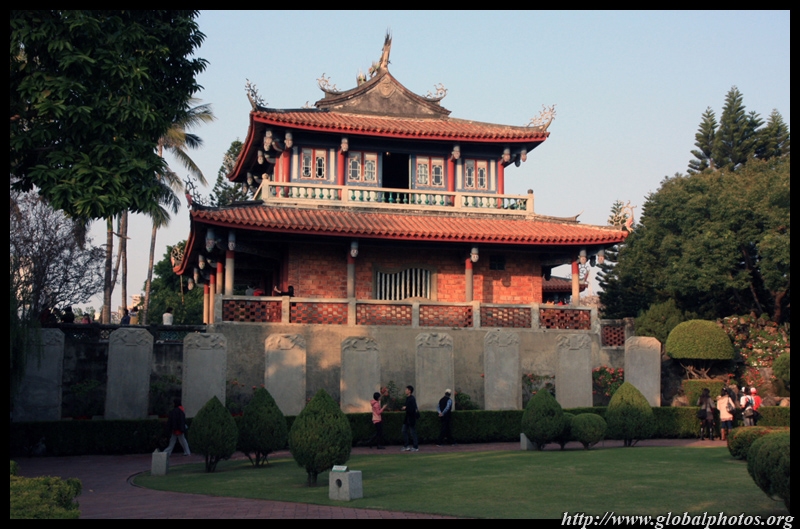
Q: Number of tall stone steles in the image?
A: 9